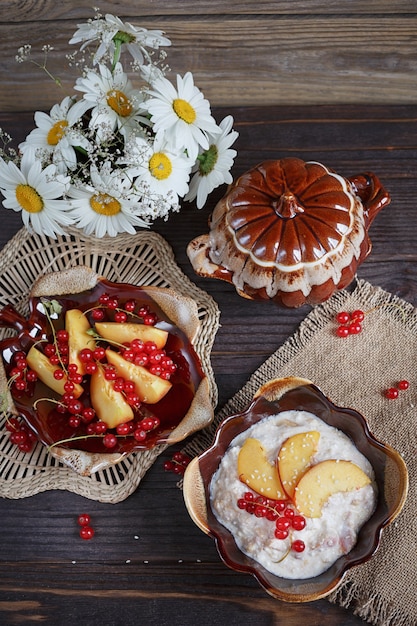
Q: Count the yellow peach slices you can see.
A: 8